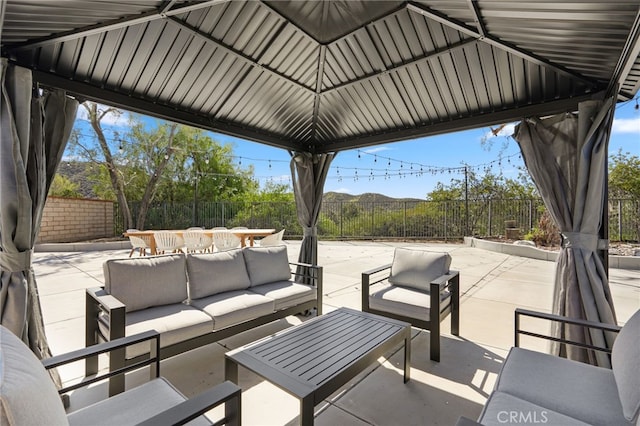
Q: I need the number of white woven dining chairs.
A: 8